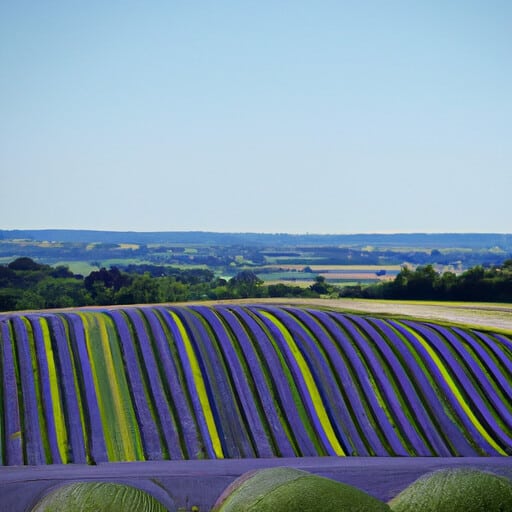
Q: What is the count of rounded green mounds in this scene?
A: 3